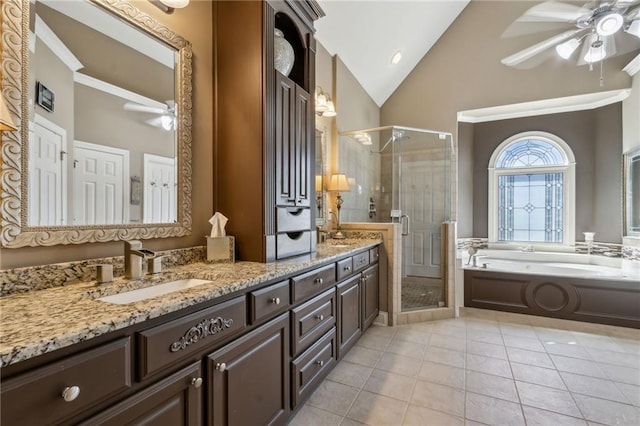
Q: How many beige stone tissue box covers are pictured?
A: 1